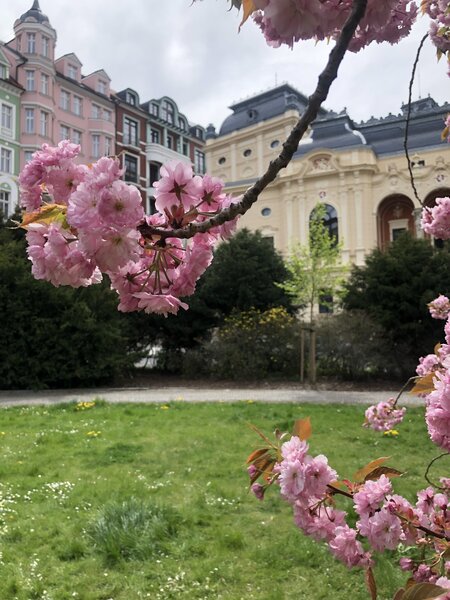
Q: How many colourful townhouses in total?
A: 3